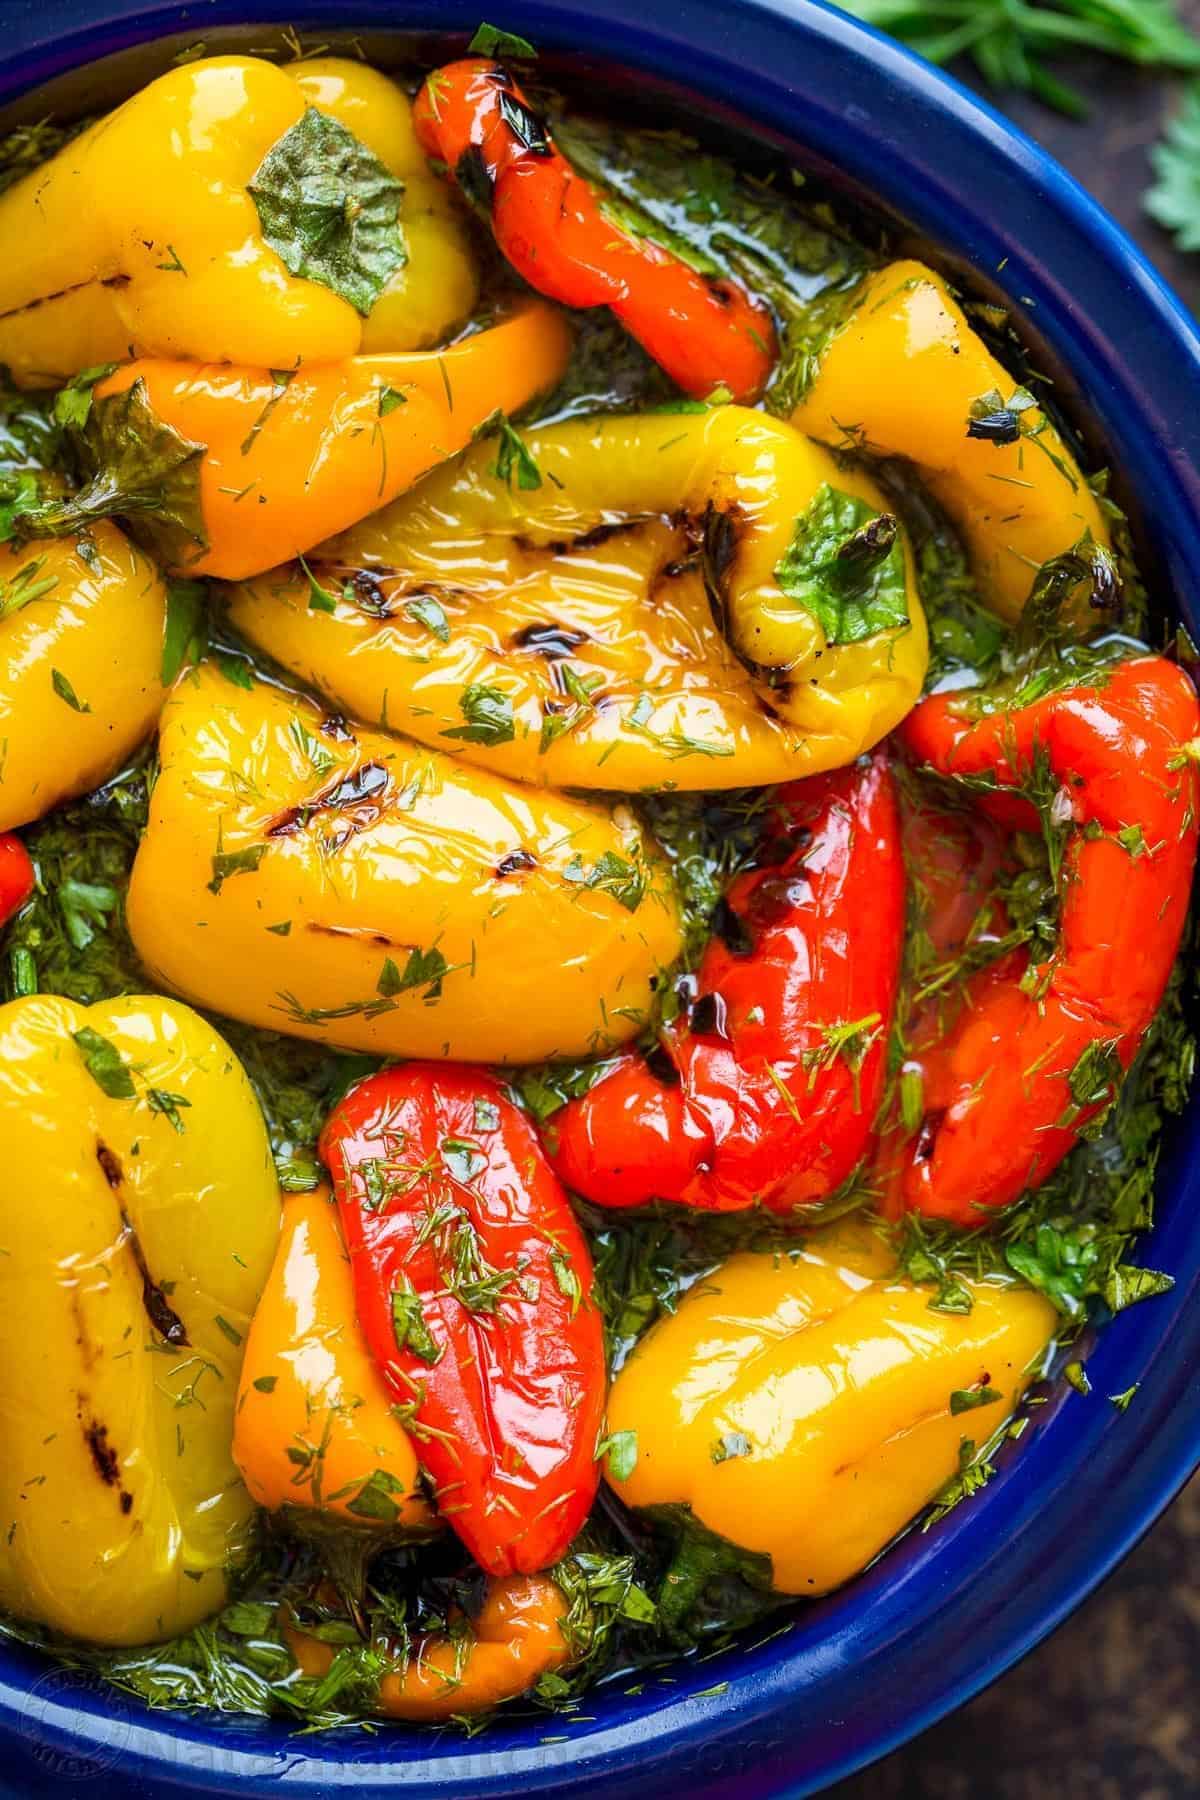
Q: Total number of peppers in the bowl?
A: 15